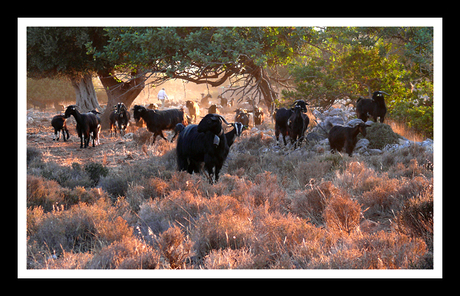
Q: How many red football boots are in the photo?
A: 0